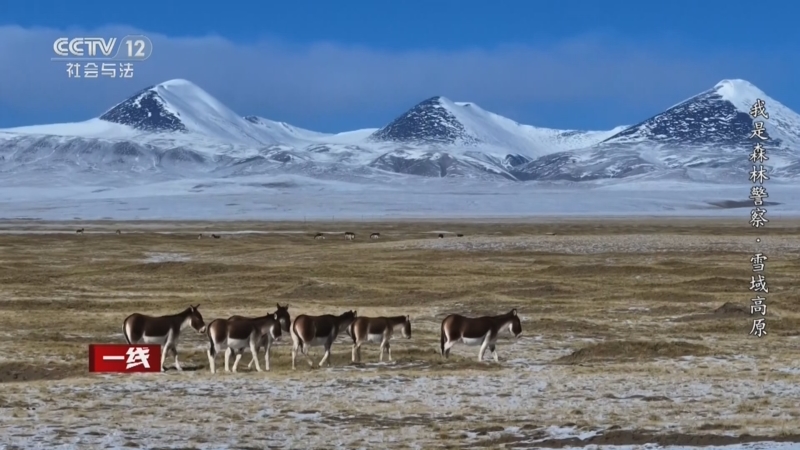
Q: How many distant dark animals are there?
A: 9